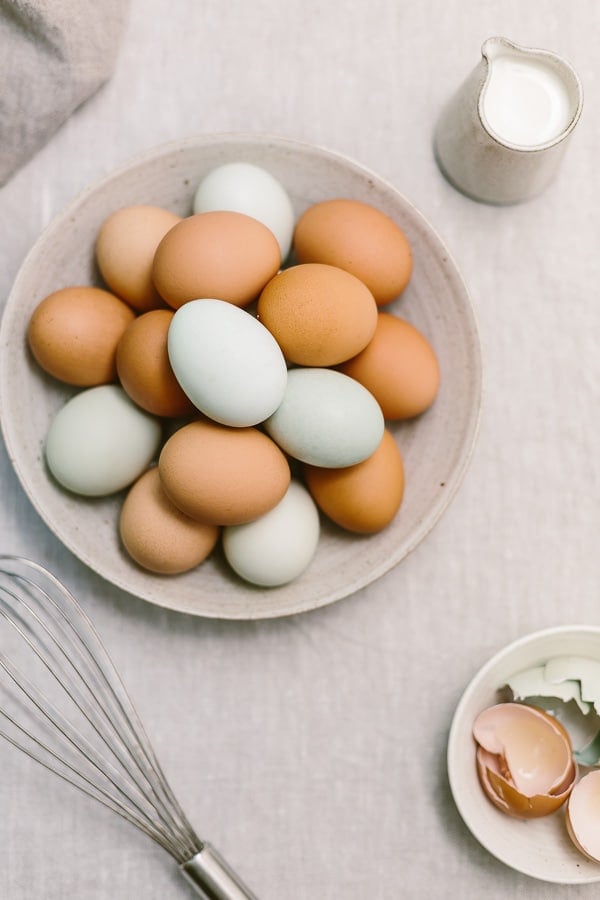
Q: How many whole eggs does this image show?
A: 15